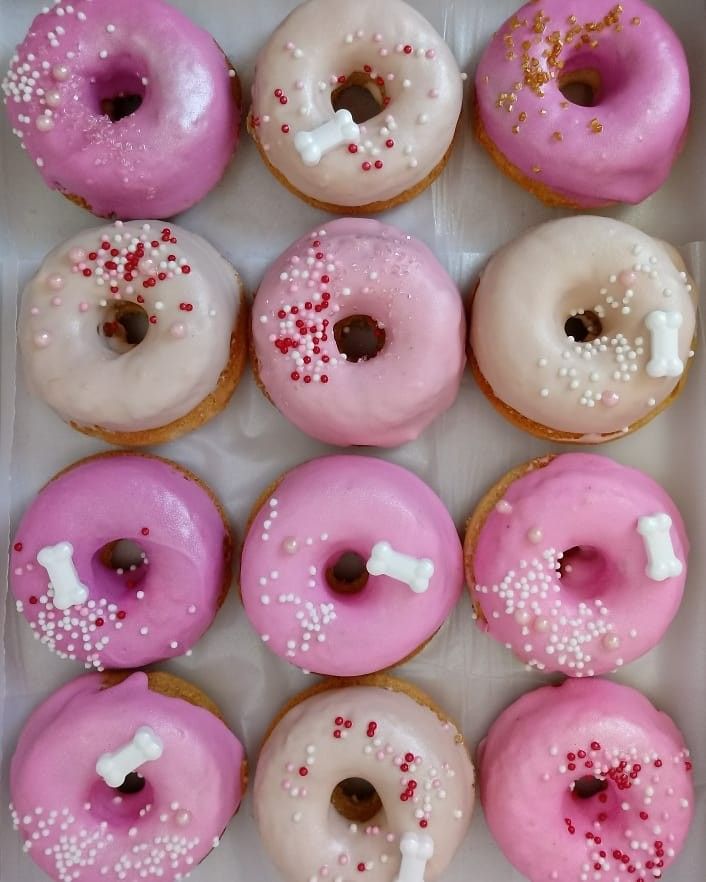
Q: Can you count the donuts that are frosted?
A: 12